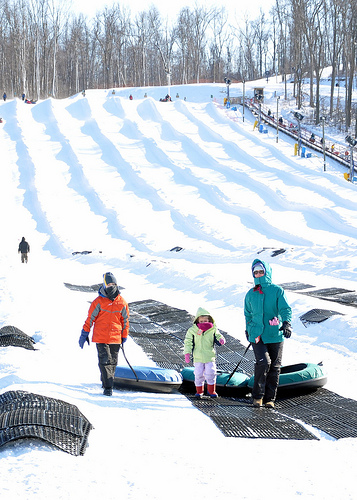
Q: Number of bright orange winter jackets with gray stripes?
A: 1